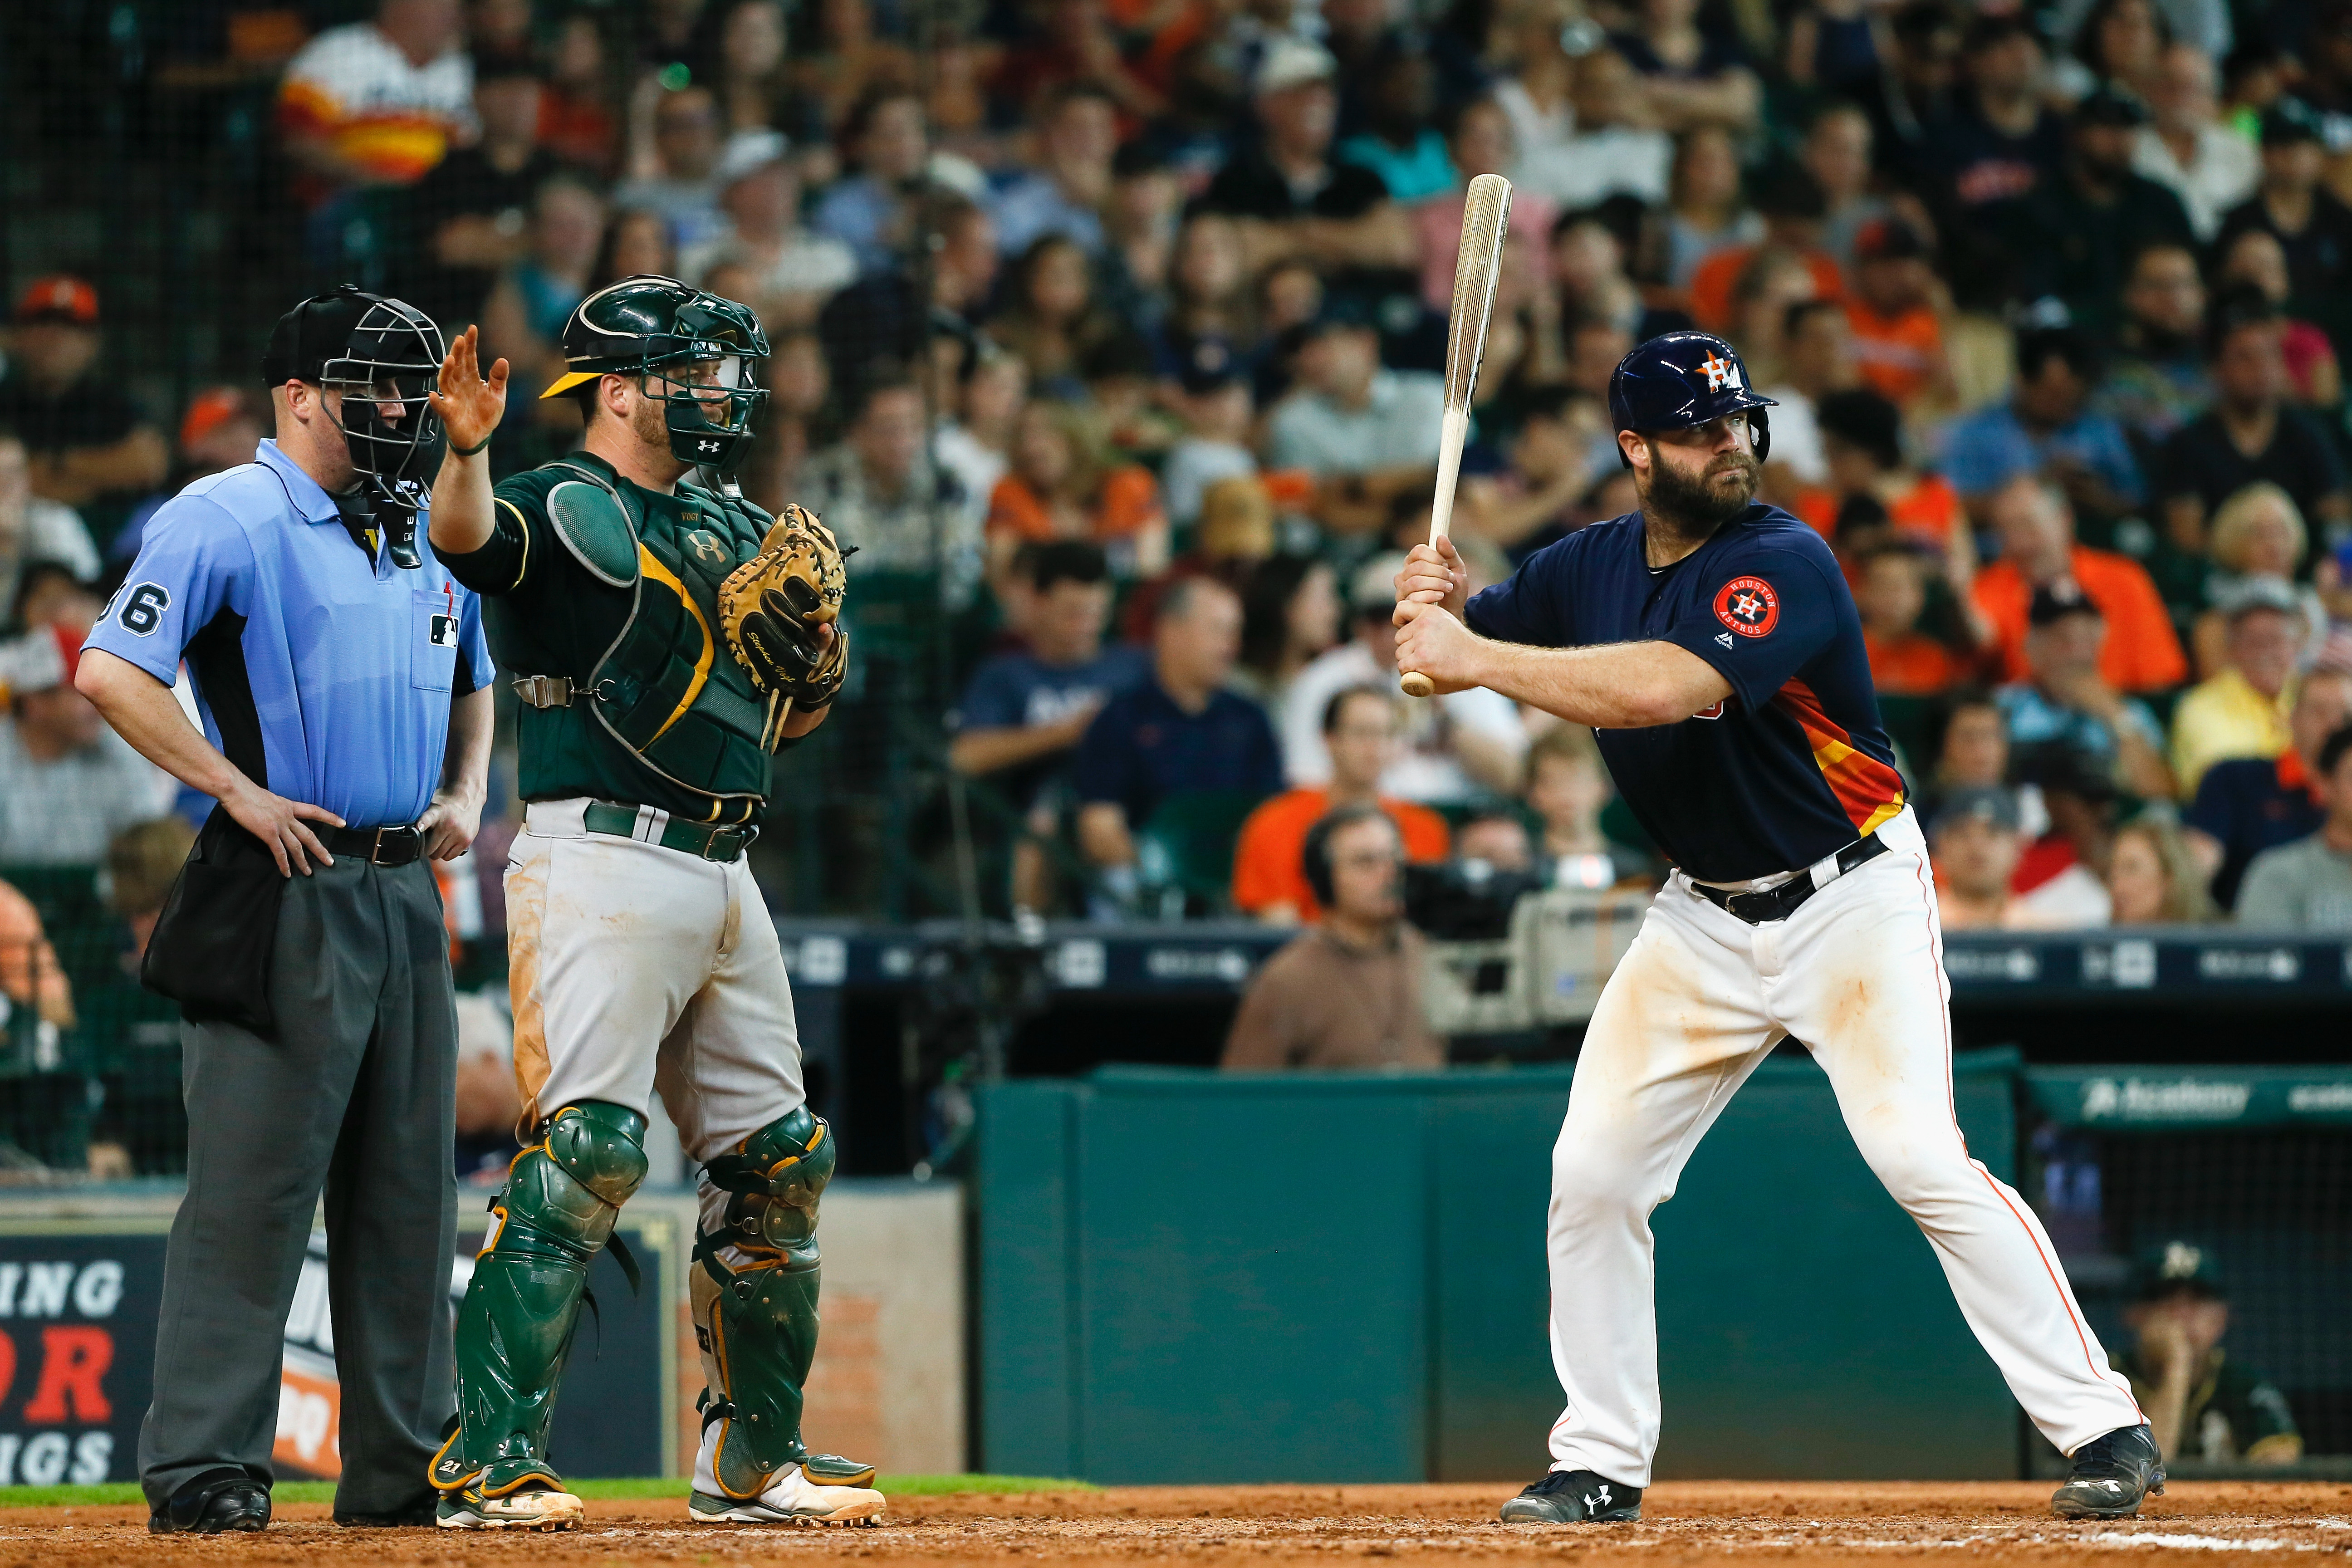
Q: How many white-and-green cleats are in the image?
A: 2